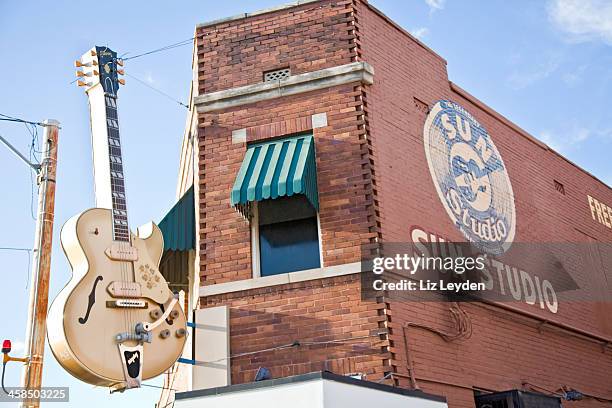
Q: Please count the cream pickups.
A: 2